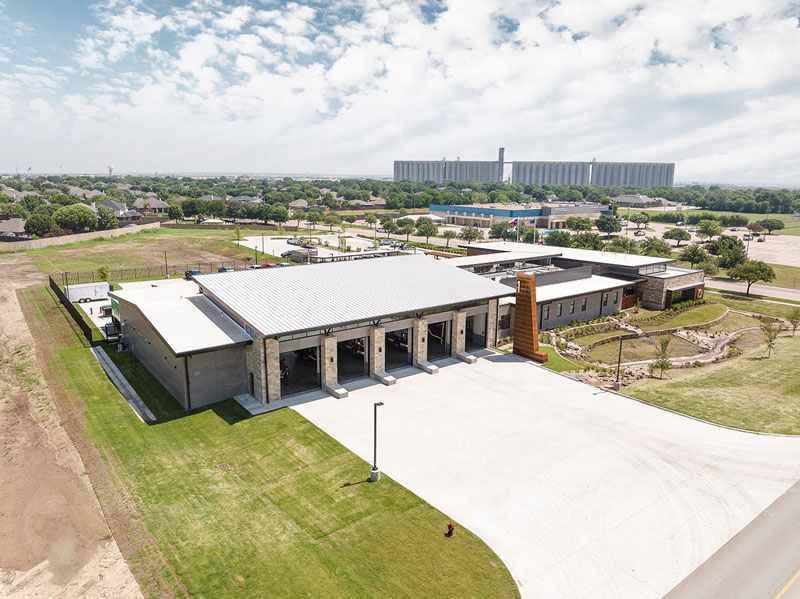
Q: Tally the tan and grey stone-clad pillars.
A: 6